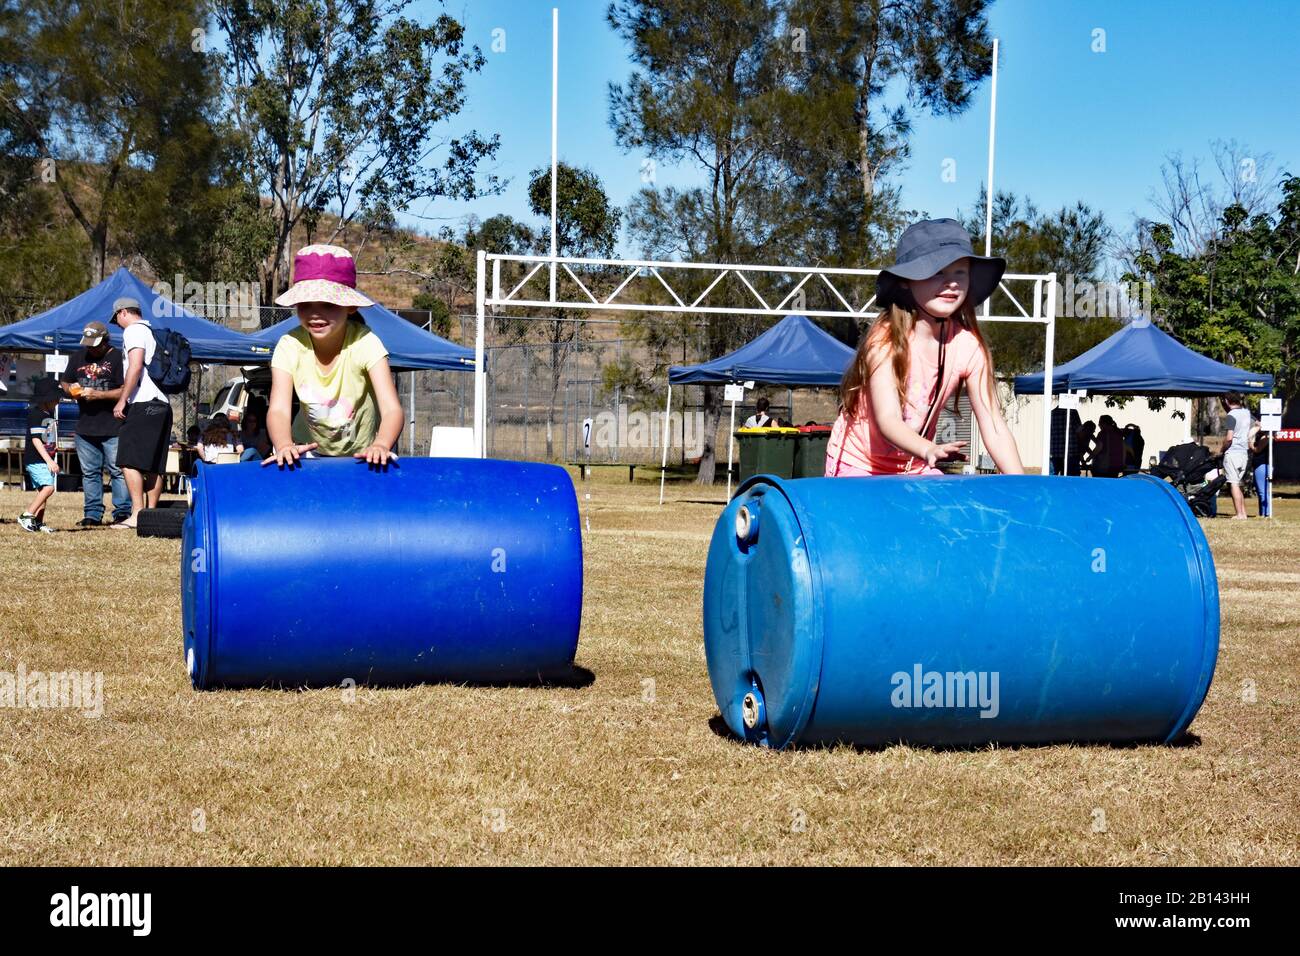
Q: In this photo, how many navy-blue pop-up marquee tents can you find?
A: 4